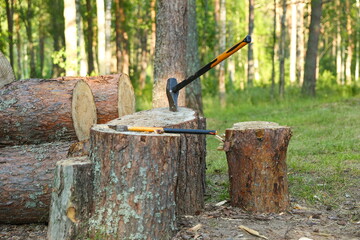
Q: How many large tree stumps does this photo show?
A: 3